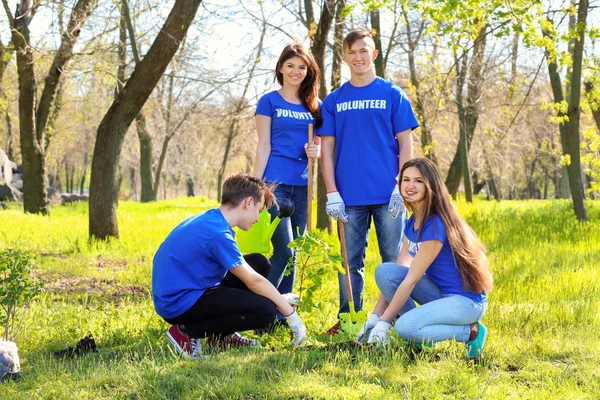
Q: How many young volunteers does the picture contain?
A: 4